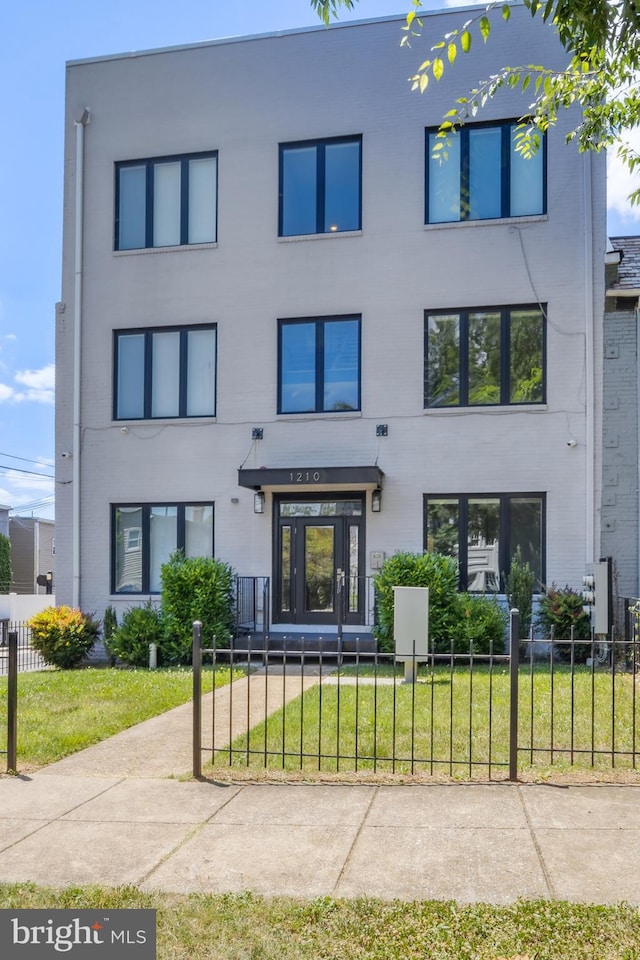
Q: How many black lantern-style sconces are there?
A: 2